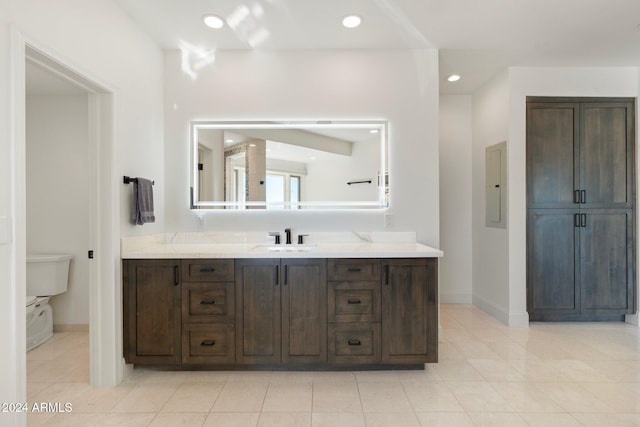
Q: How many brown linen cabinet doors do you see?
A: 4